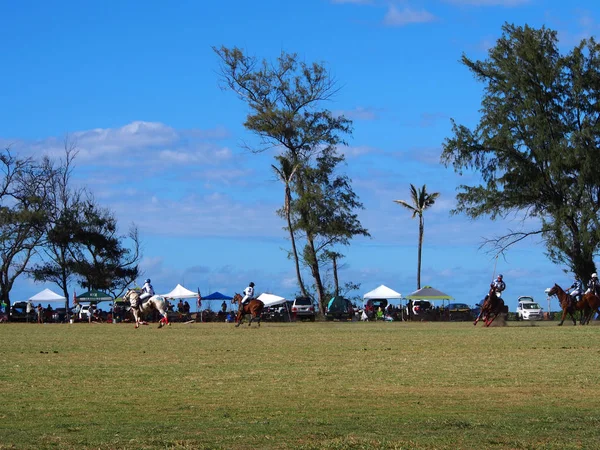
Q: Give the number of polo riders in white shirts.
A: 2